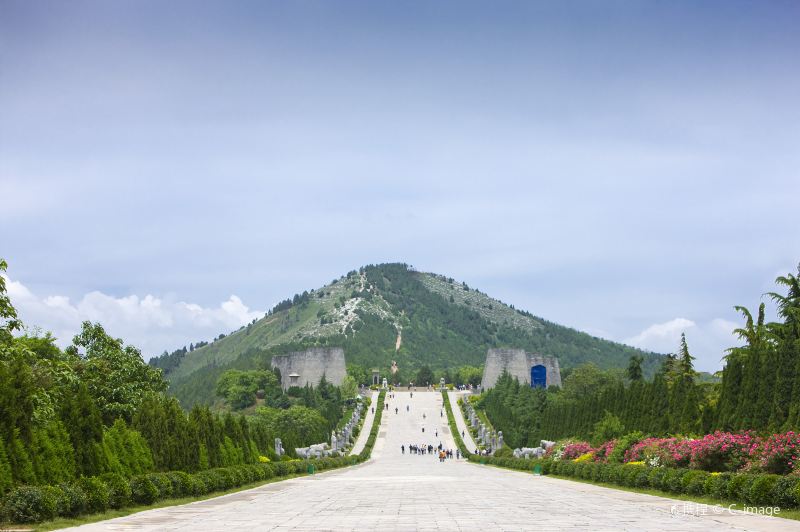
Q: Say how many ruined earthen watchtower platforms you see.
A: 2